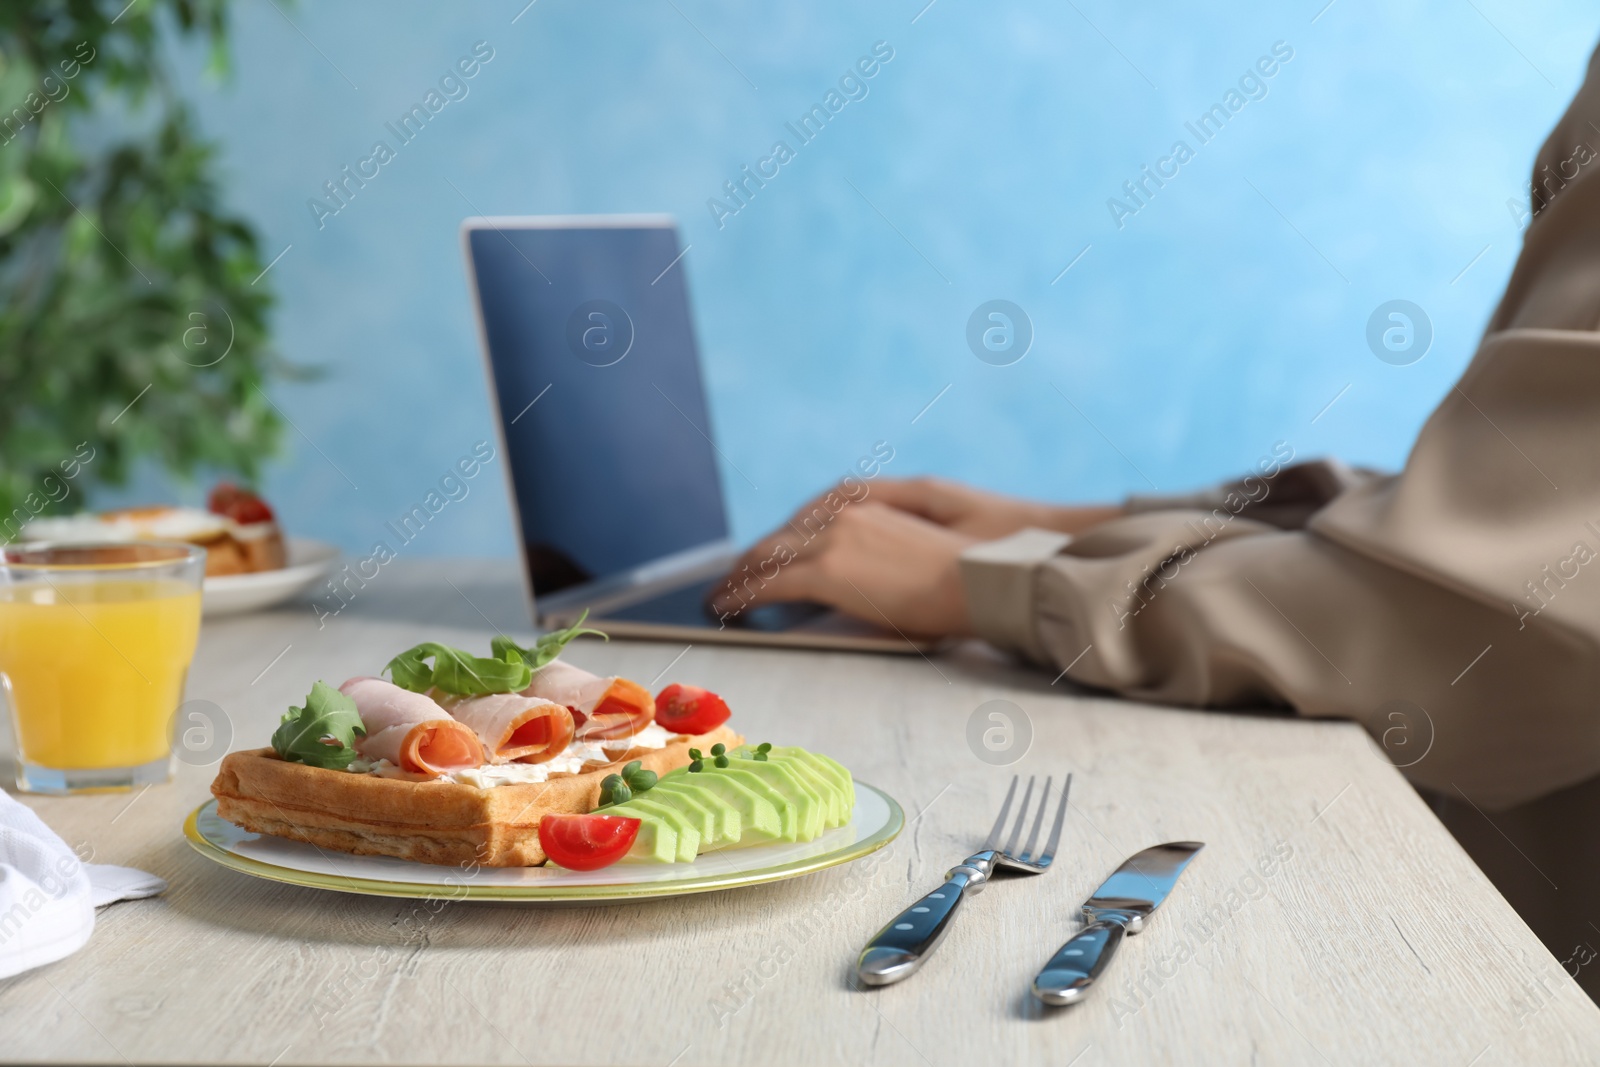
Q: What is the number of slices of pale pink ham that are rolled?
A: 3